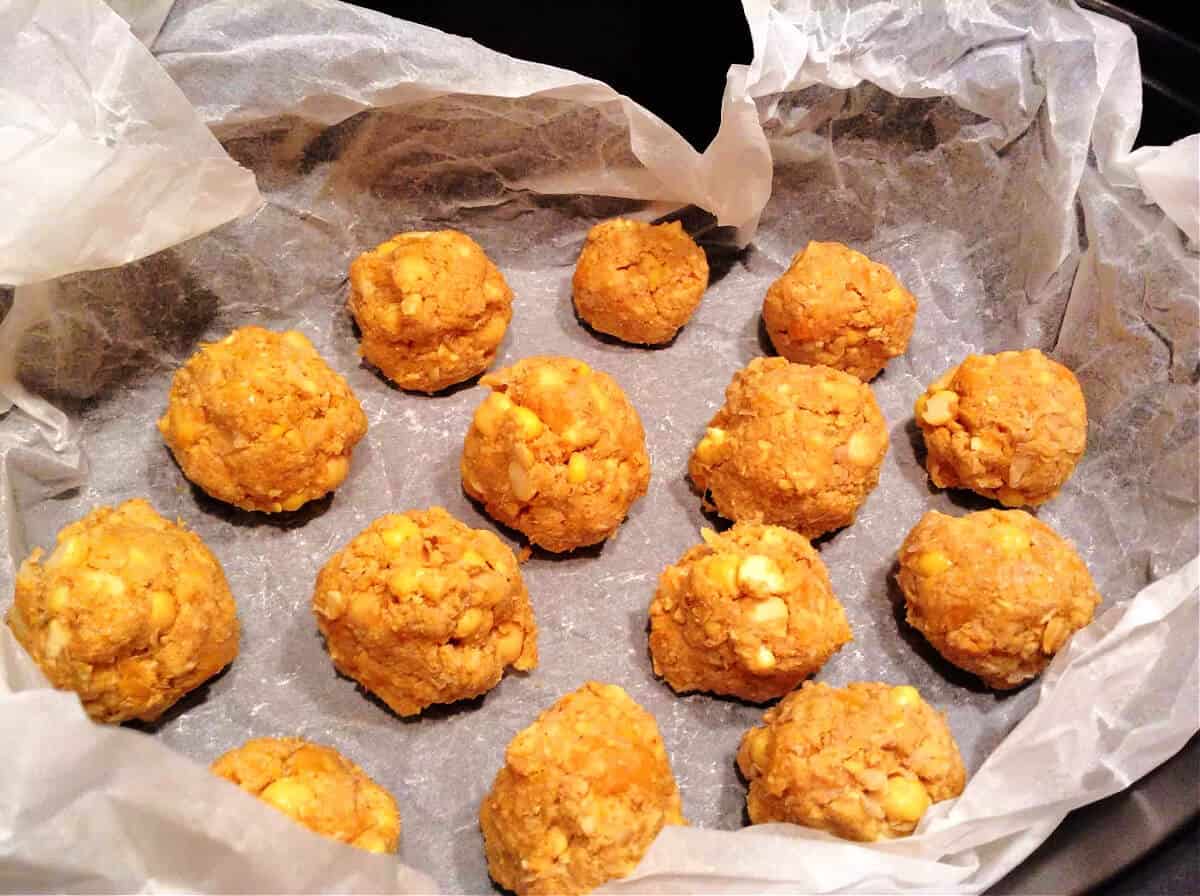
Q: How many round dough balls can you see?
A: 14